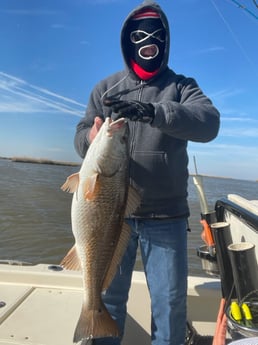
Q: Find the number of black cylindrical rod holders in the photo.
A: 3